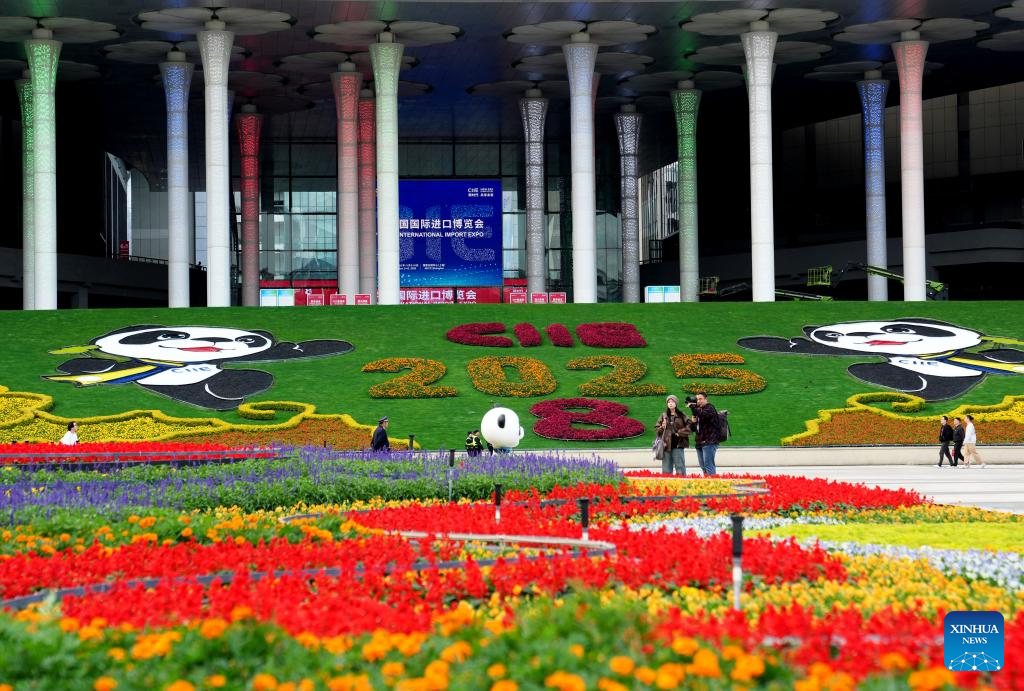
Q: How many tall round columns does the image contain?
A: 15